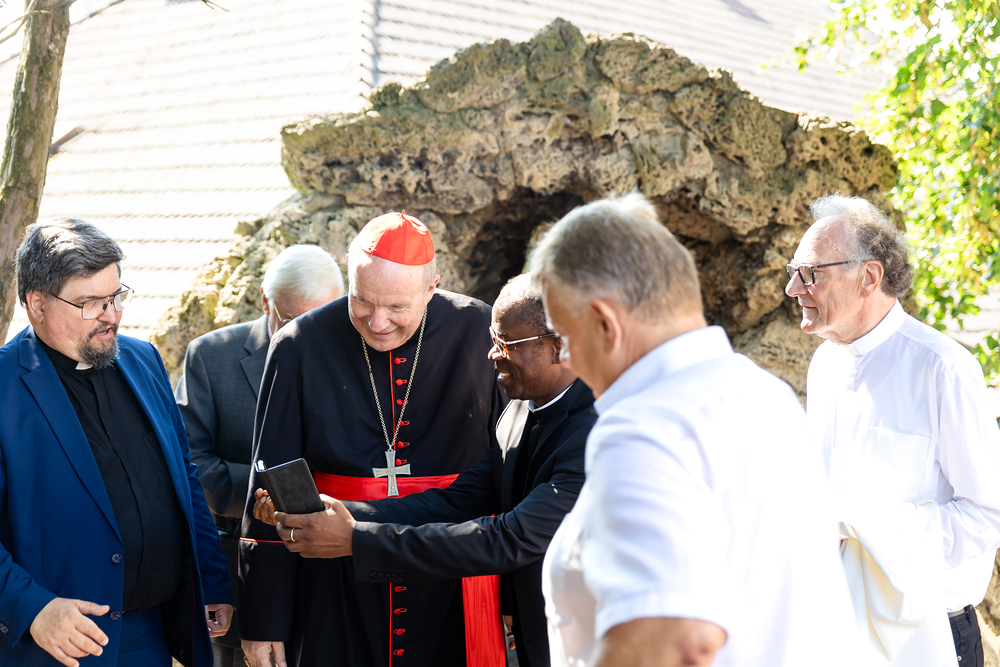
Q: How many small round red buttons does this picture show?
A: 10